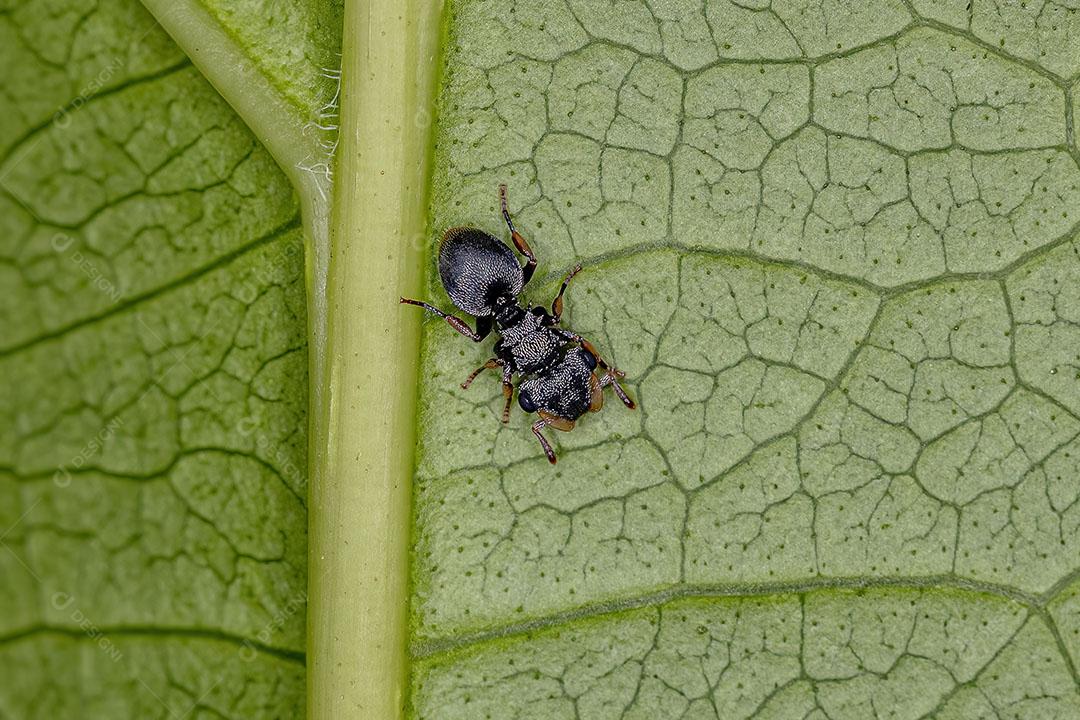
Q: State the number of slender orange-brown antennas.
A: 2